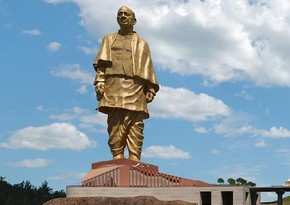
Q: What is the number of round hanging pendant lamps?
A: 0